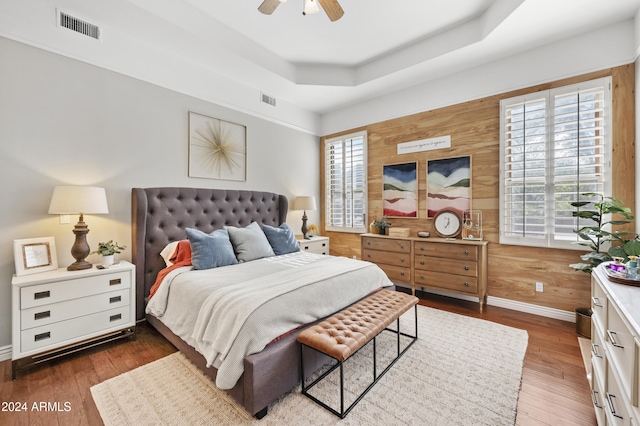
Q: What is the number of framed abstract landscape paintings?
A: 2